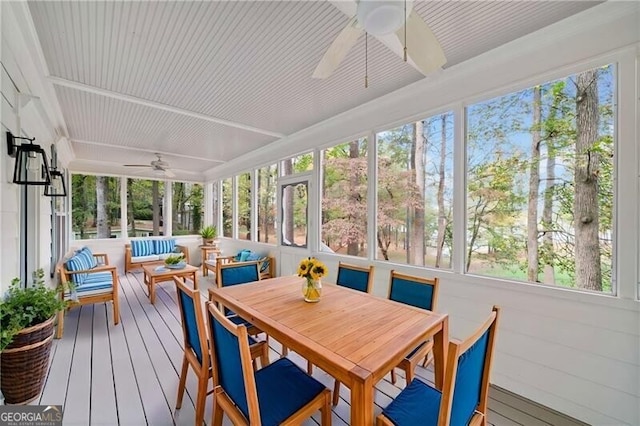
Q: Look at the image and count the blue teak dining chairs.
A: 6